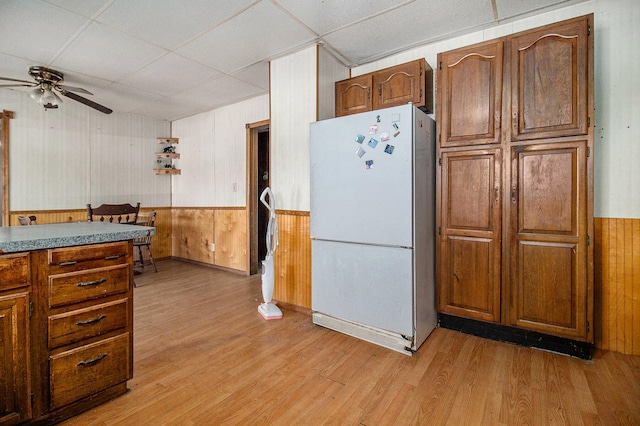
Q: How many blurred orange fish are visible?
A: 0